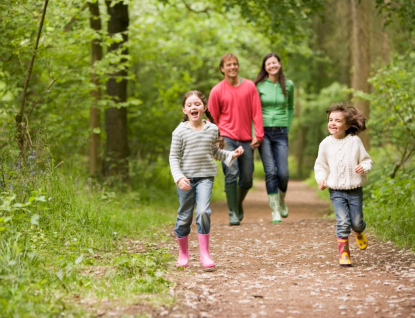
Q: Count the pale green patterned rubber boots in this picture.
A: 2